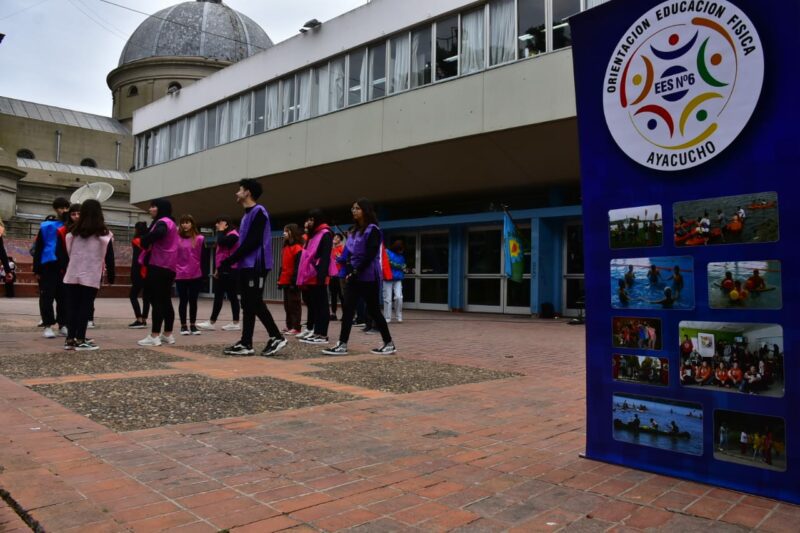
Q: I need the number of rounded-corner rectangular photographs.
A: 9